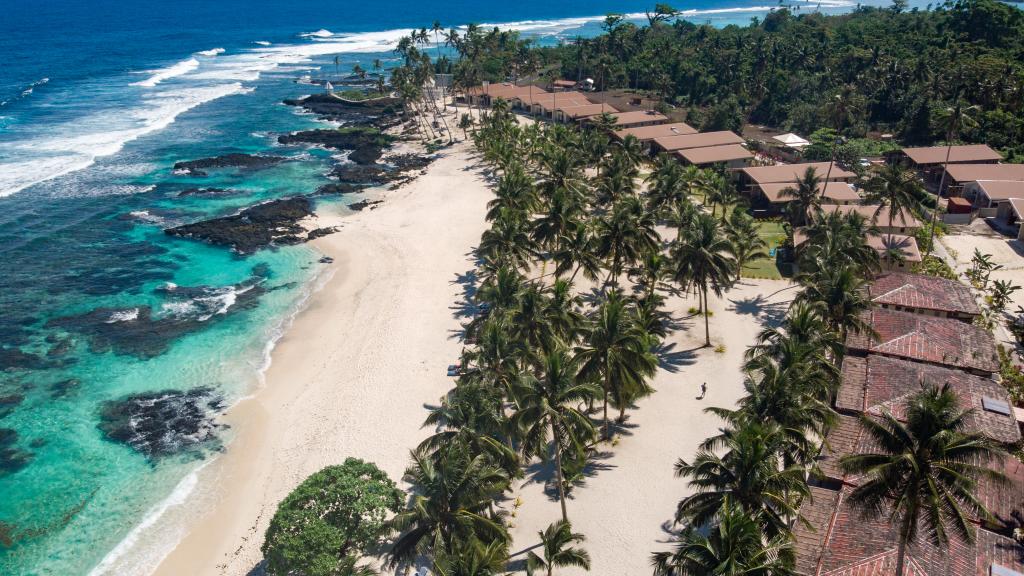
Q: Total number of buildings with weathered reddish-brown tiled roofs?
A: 5